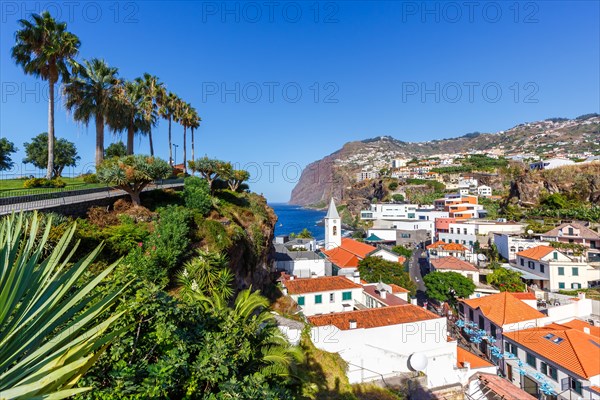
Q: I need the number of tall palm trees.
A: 7